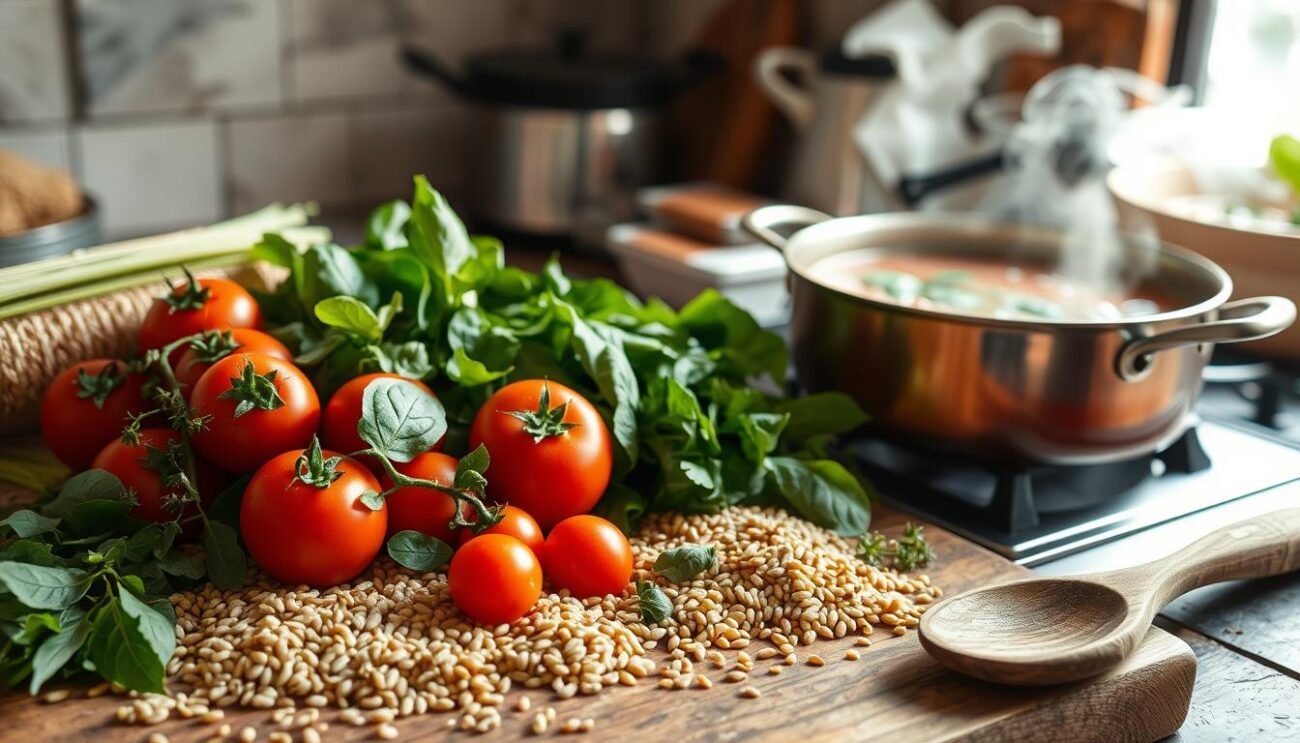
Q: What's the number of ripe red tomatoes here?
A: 12